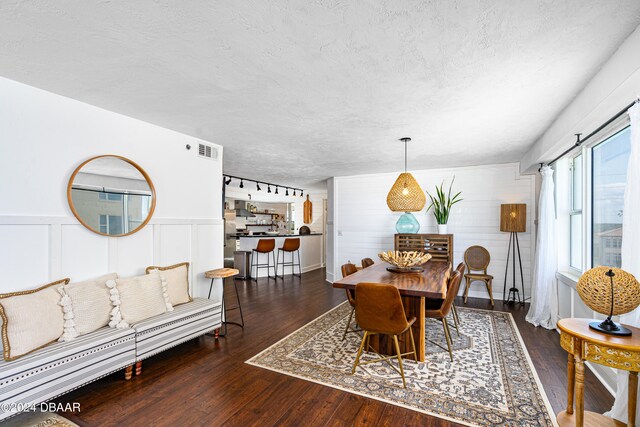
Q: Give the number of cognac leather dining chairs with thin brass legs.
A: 5